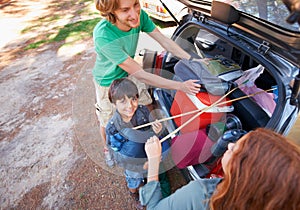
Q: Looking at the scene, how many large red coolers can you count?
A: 1